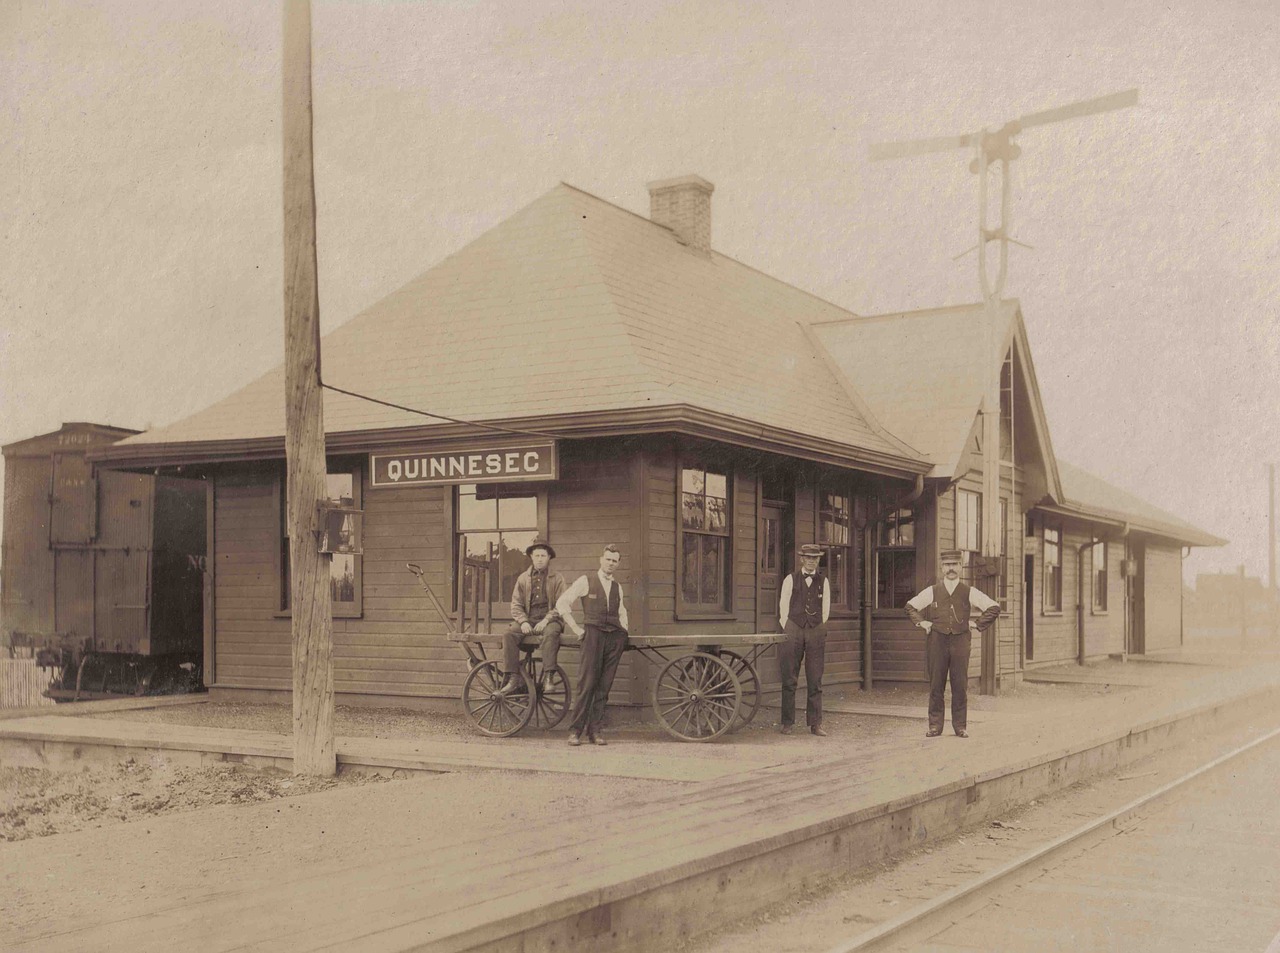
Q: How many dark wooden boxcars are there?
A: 1